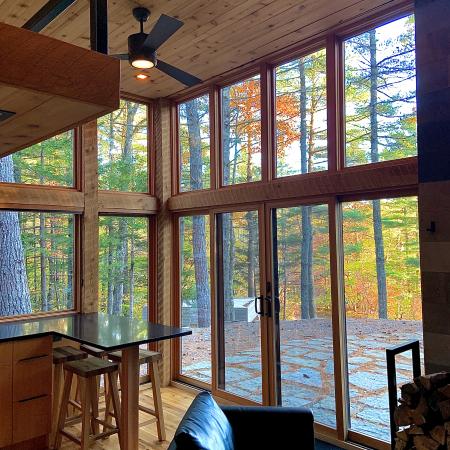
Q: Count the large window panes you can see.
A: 12